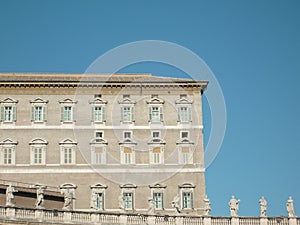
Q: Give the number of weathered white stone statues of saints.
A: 11